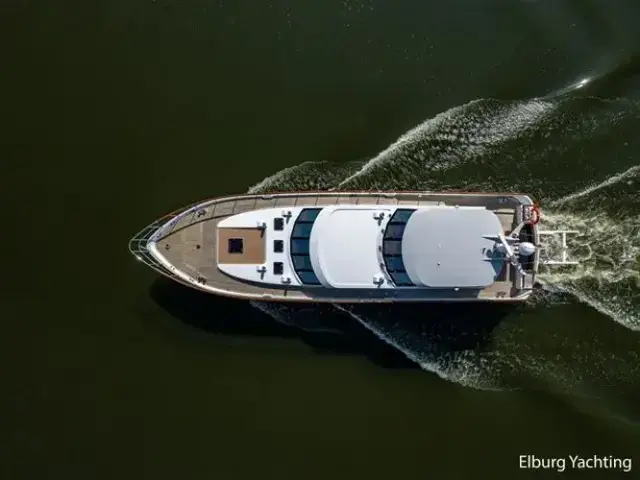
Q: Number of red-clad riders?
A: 0